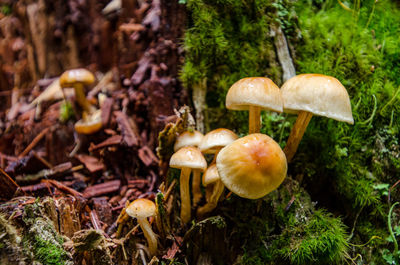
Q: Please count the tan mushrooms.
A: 10